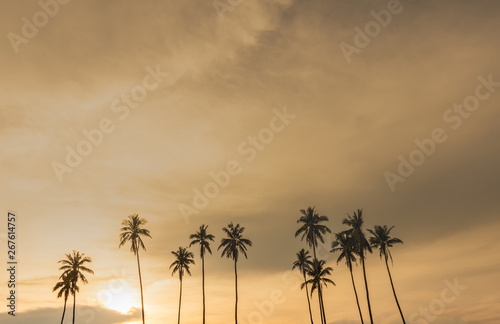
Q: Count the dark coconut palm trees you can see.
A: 12